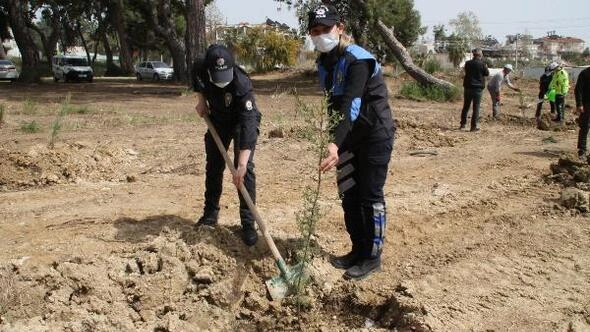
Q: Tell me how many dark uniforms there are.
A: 2